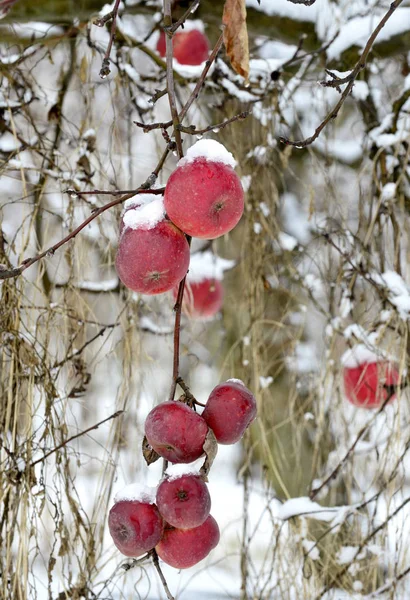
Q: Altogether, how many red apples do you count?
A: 10